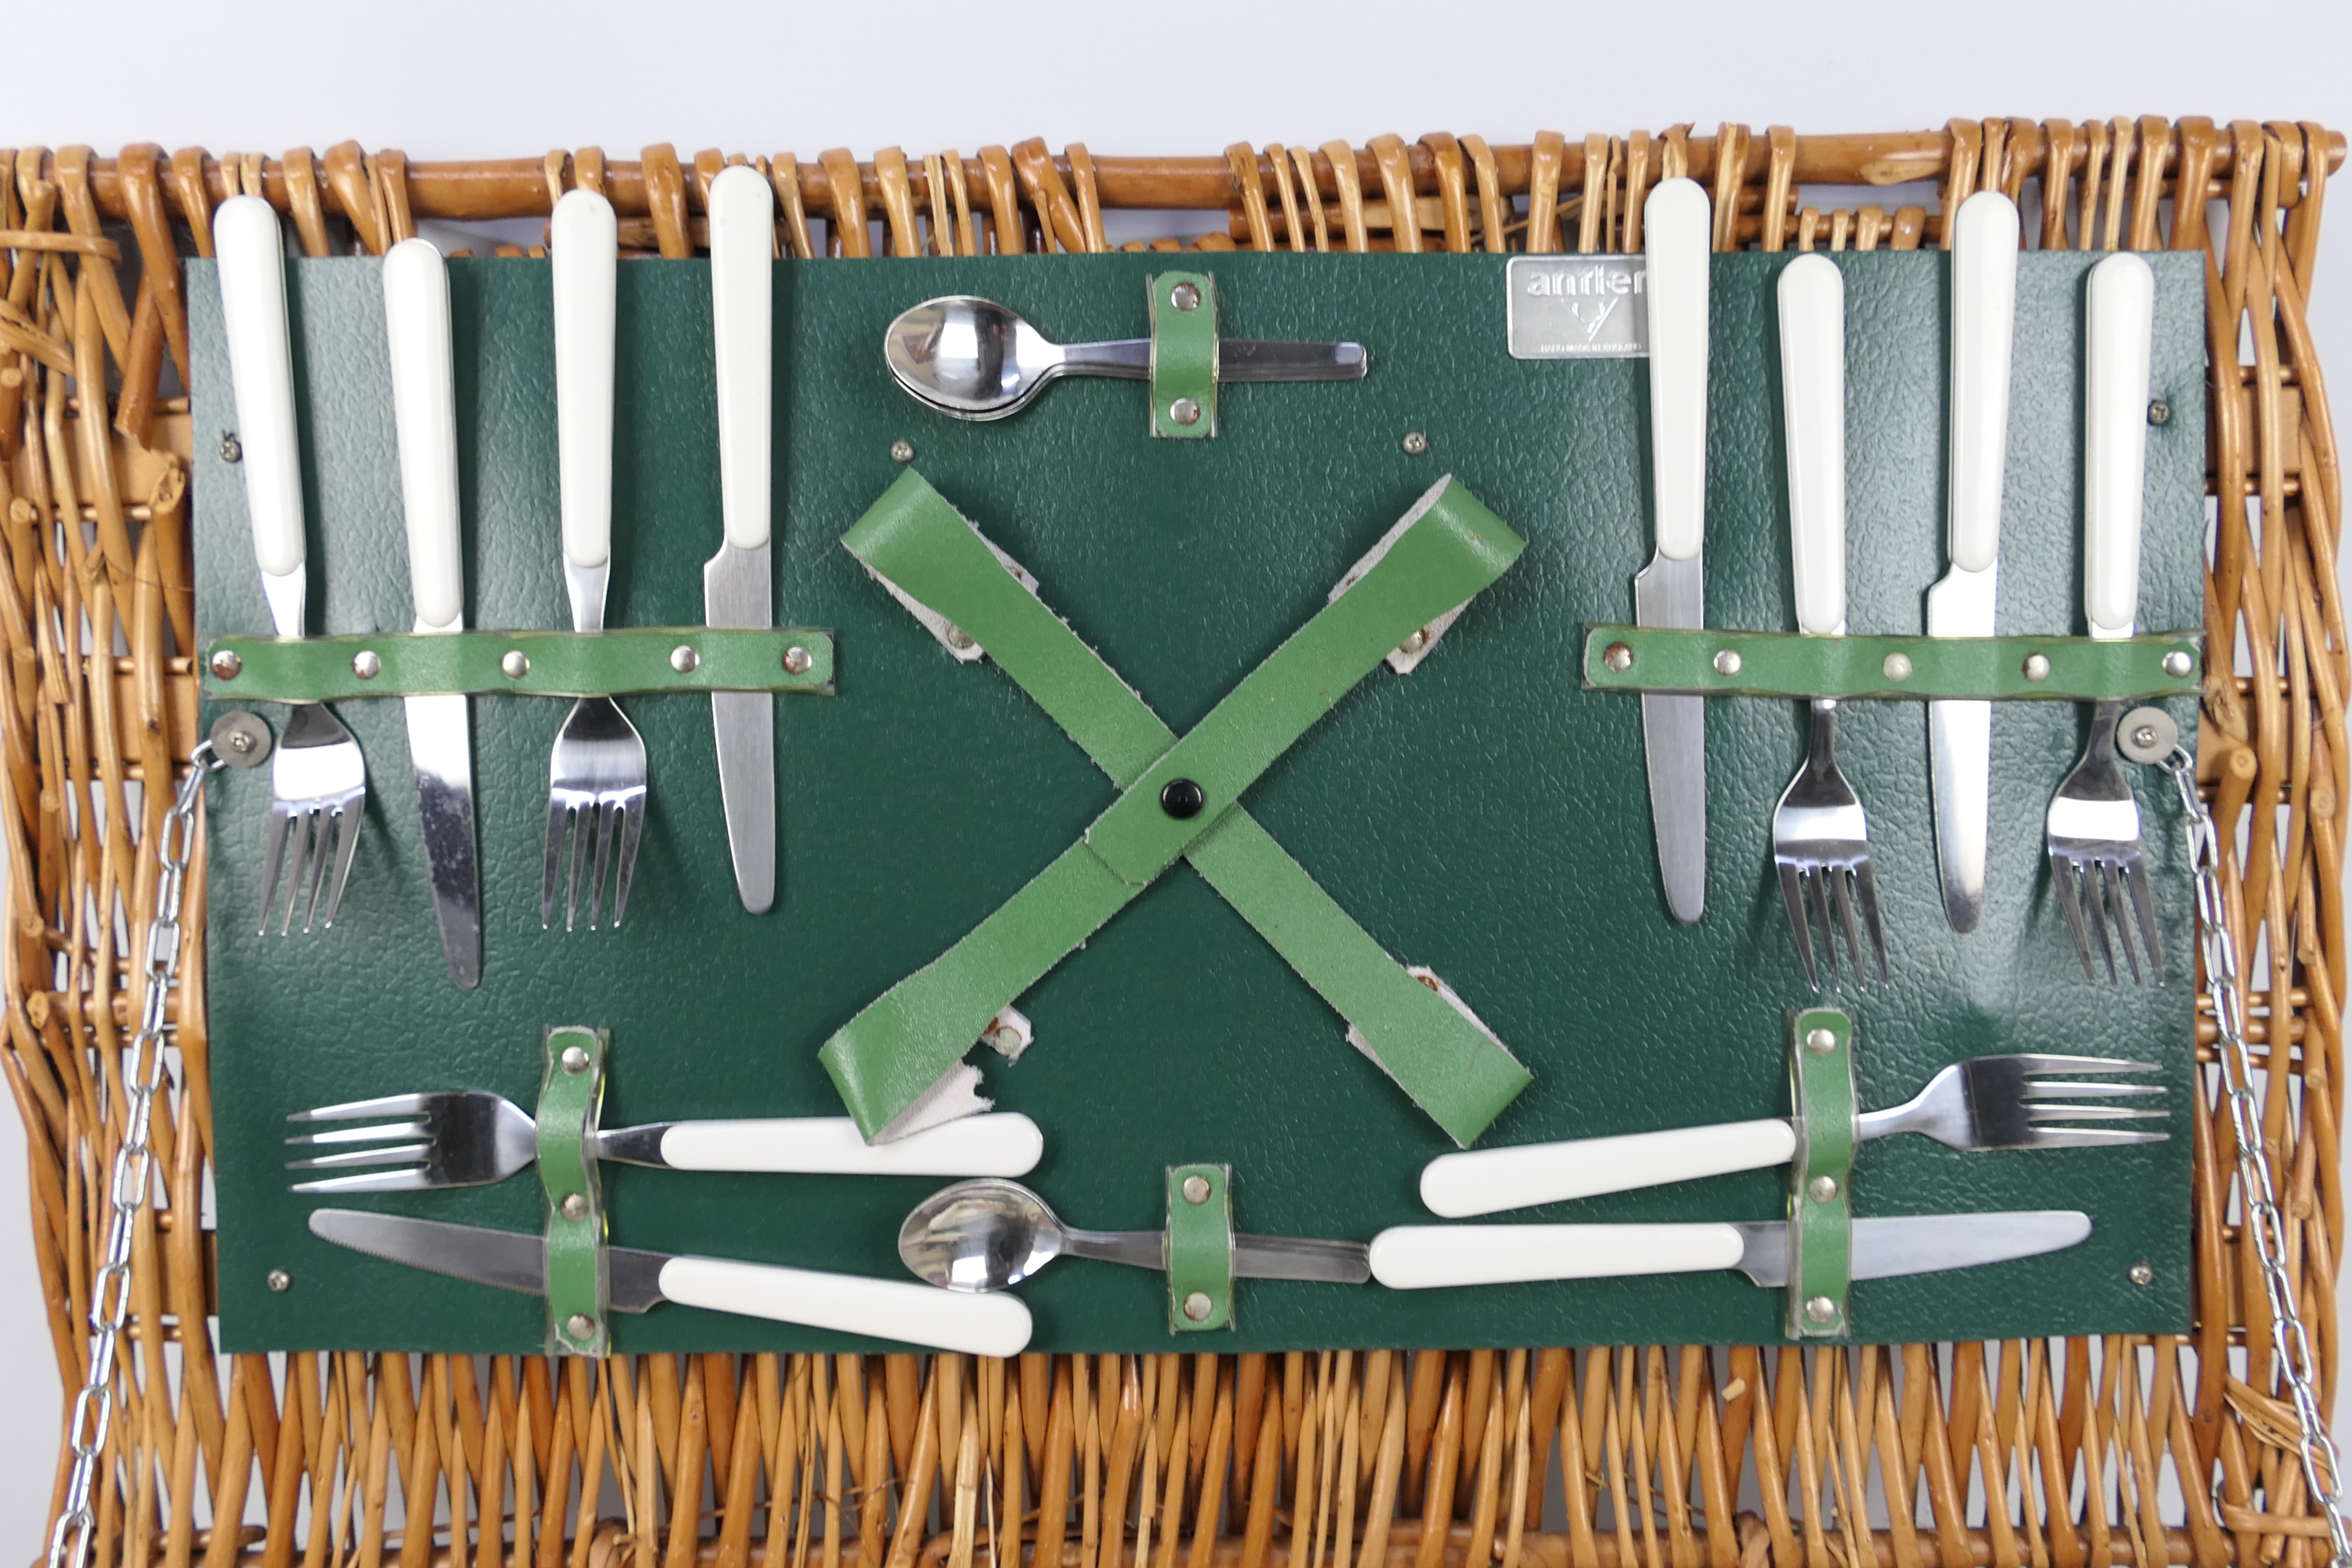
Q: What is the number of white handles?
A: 12